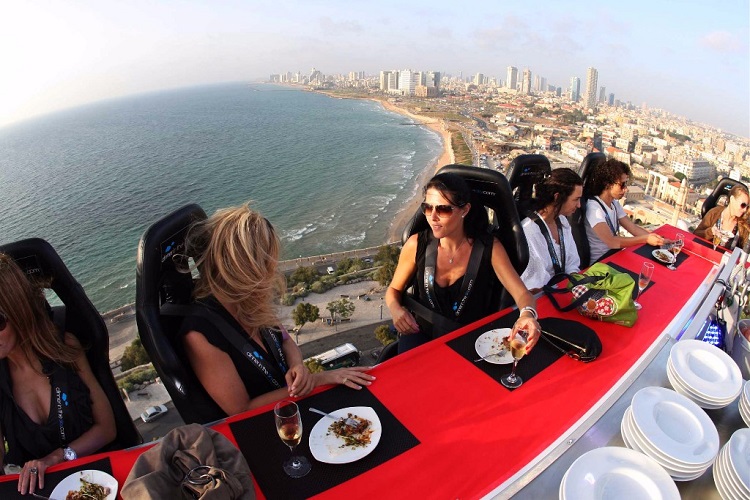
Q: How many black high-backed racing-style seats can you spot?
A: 6